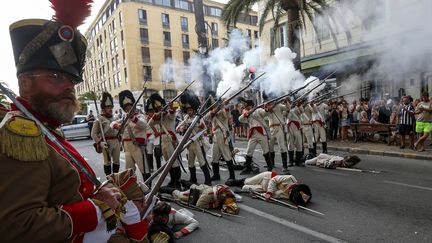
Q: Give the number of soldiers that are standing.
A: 12